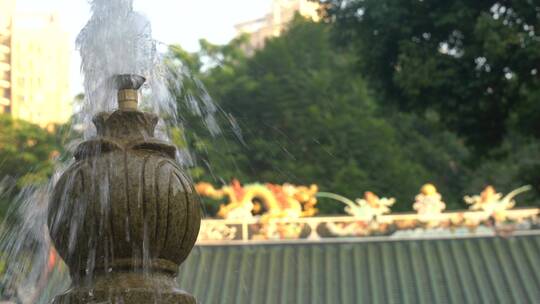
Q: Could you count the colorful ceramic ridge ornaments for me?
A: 4